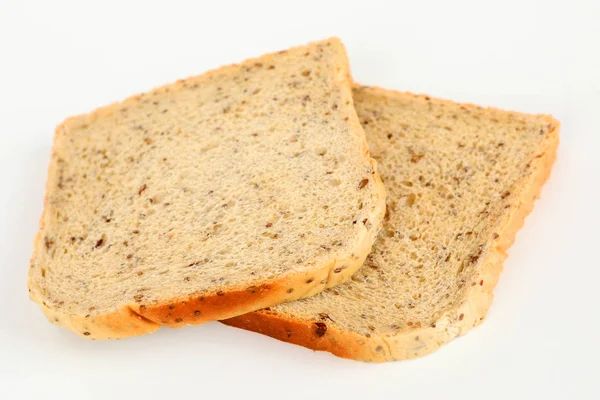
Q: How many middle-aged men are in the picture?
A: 0